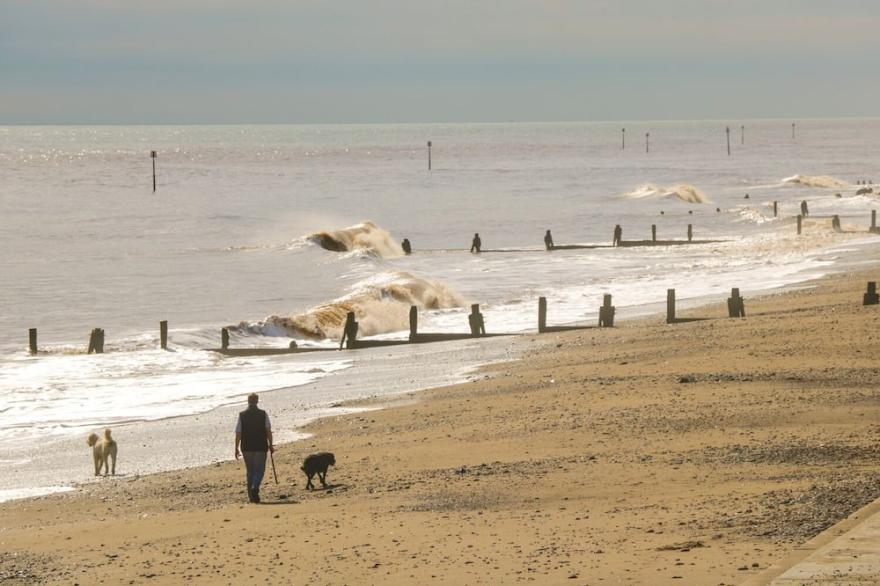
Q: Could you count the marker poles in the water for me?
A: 7